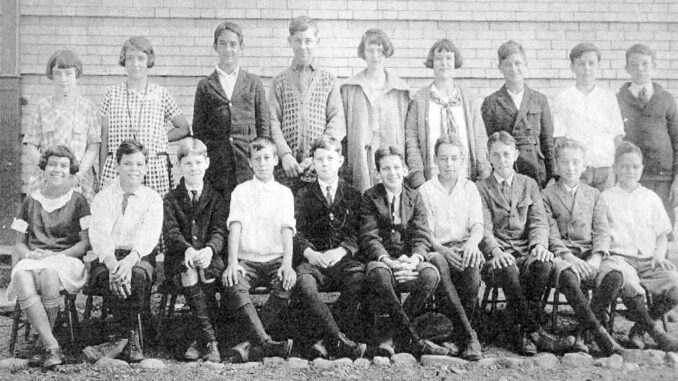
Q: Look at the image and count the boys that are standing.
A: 5